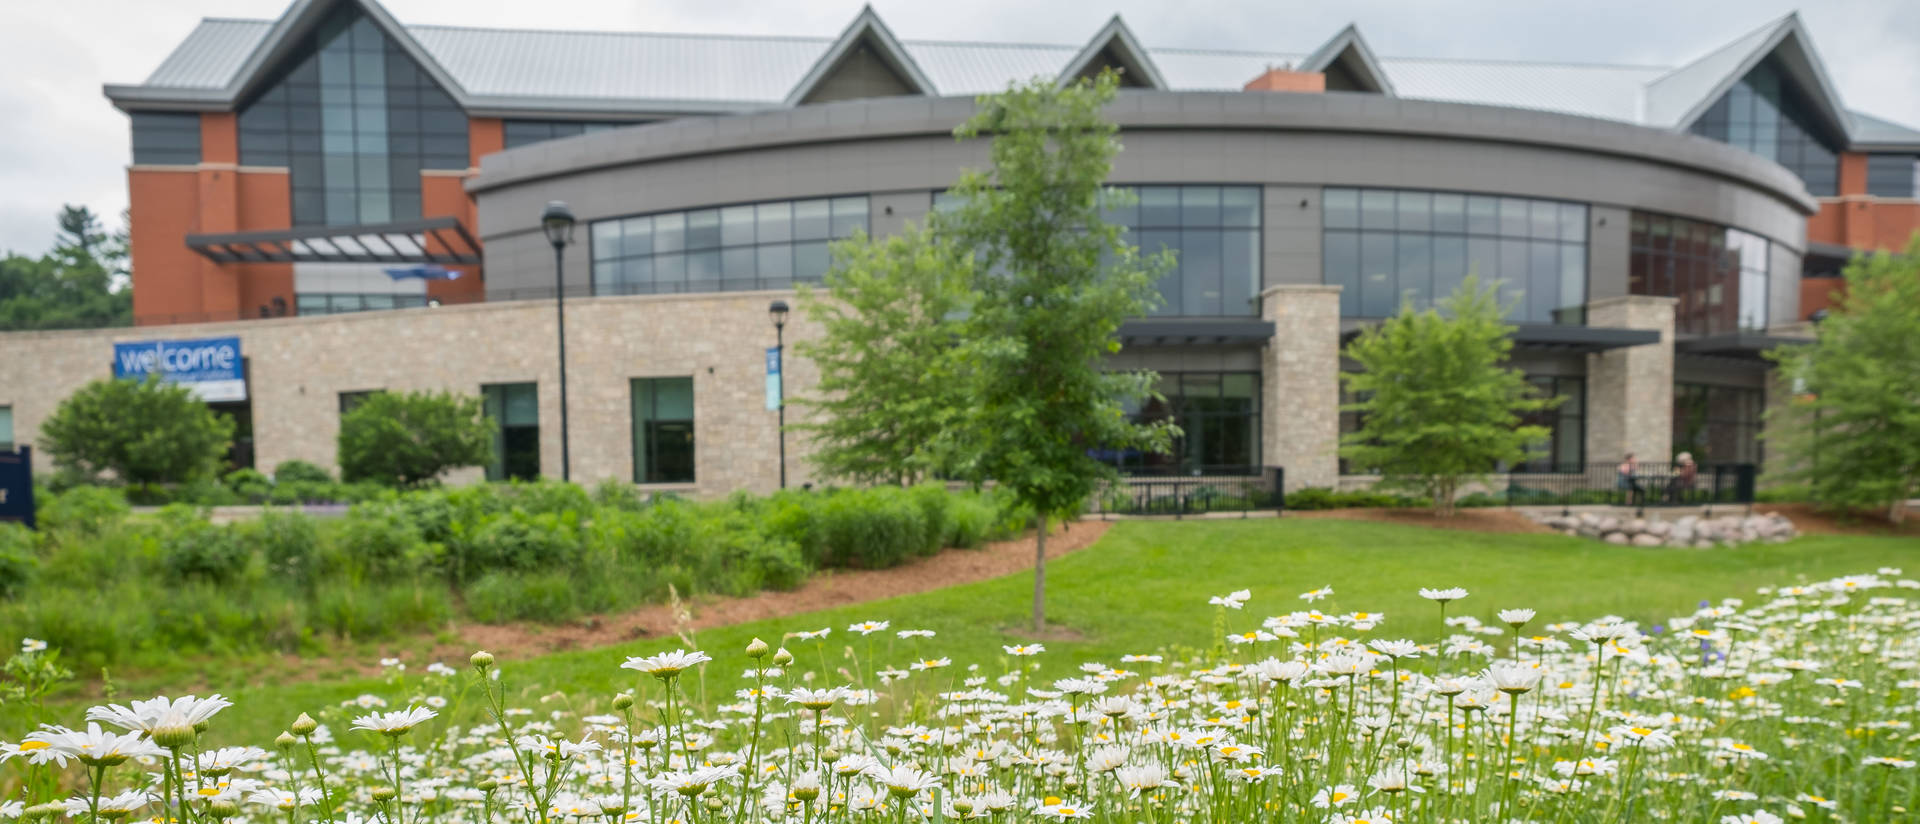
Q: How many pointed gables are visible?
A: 5